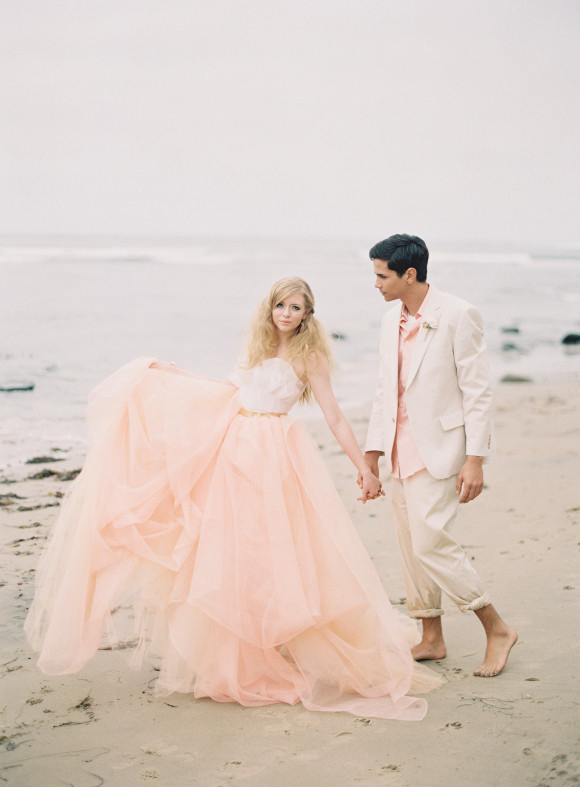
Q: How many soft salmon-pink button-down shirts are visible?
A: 1